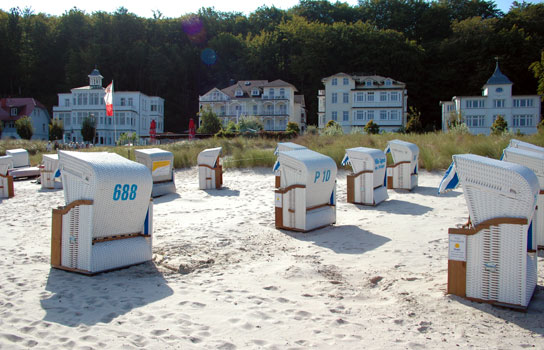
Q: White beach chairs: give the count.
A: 13